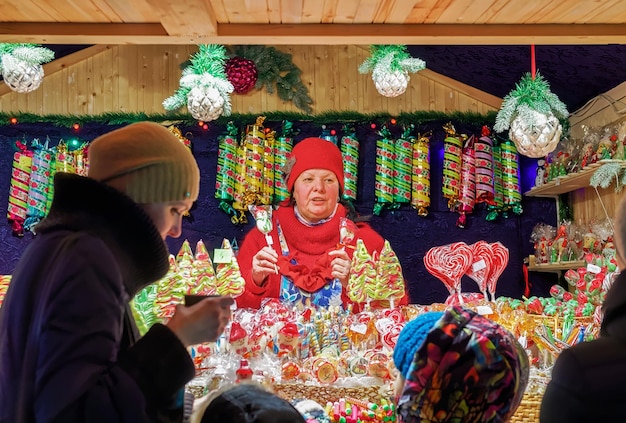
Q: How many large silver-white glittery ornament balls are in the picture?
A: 4